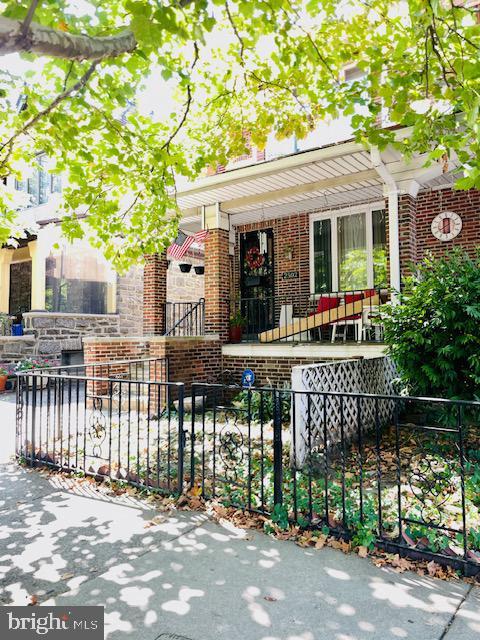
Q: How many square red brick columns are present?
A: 3